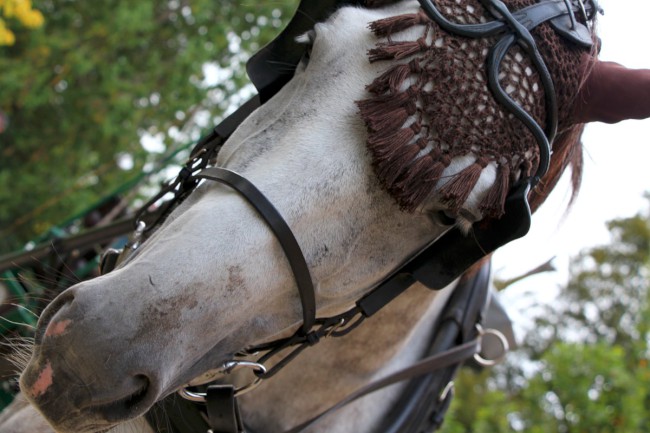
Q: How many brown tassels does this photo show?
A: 11